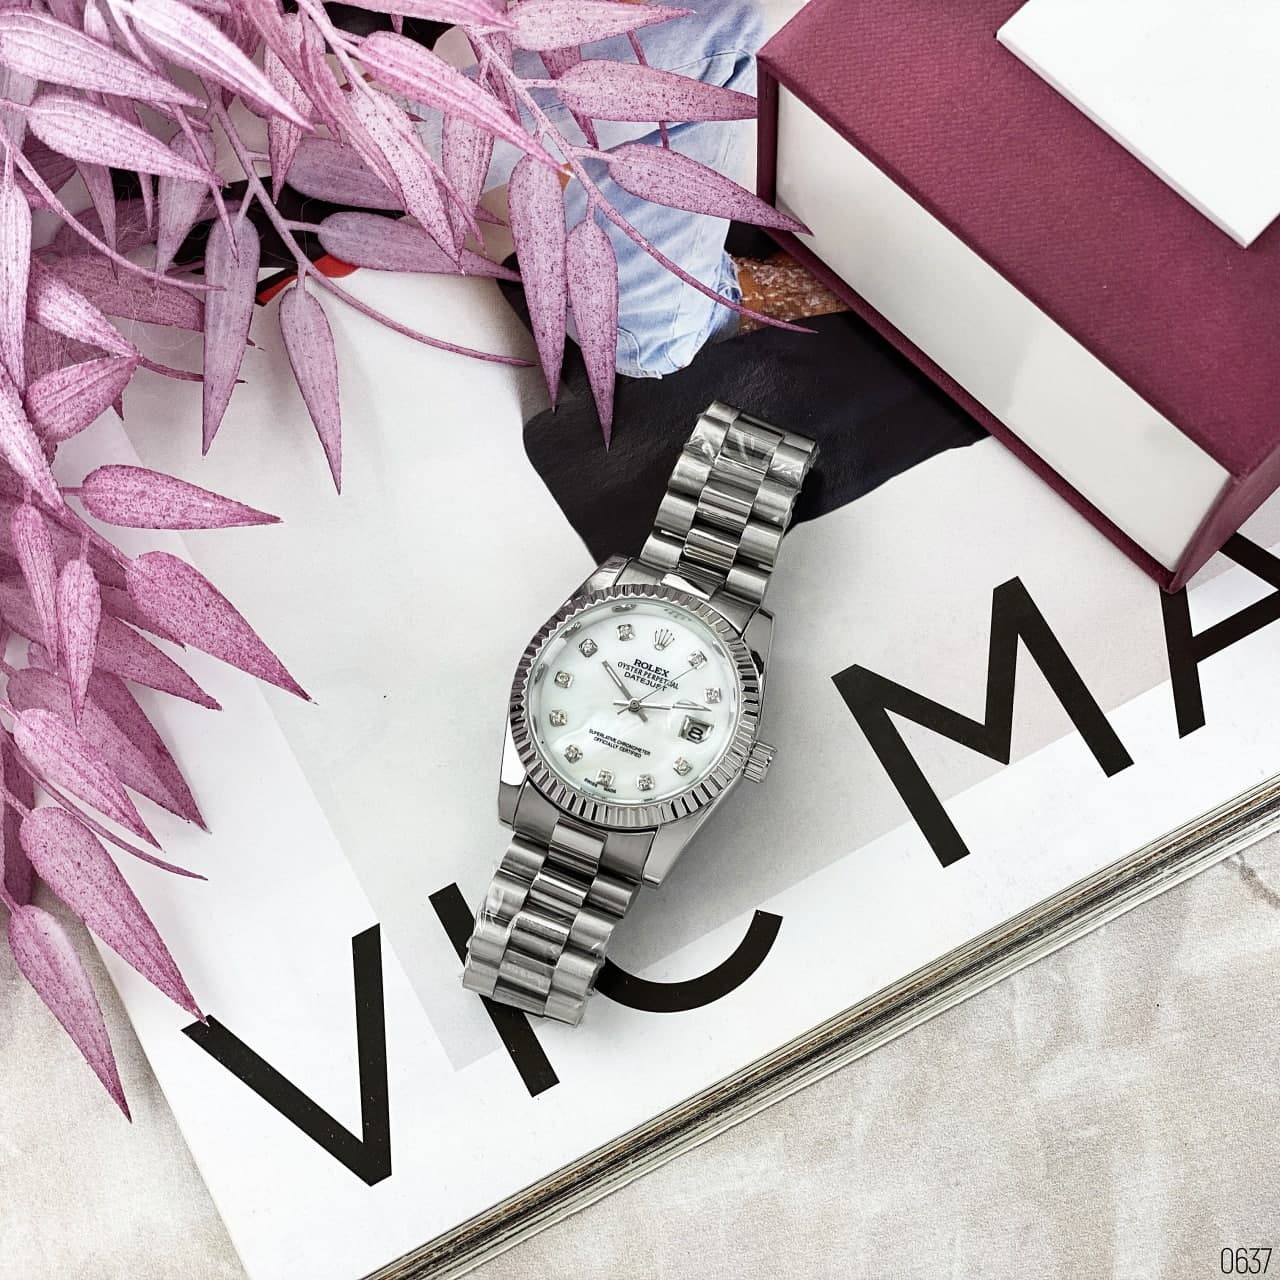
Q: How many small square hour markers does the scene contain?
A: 10